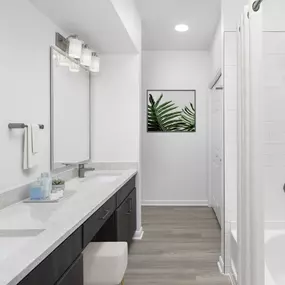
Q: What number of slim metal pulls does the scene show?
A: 2